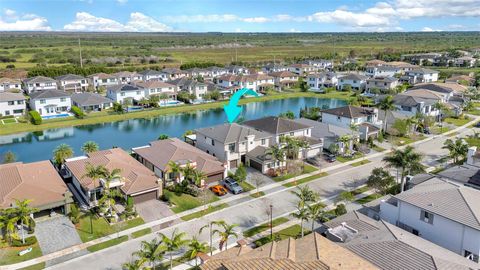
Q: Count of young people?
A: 0